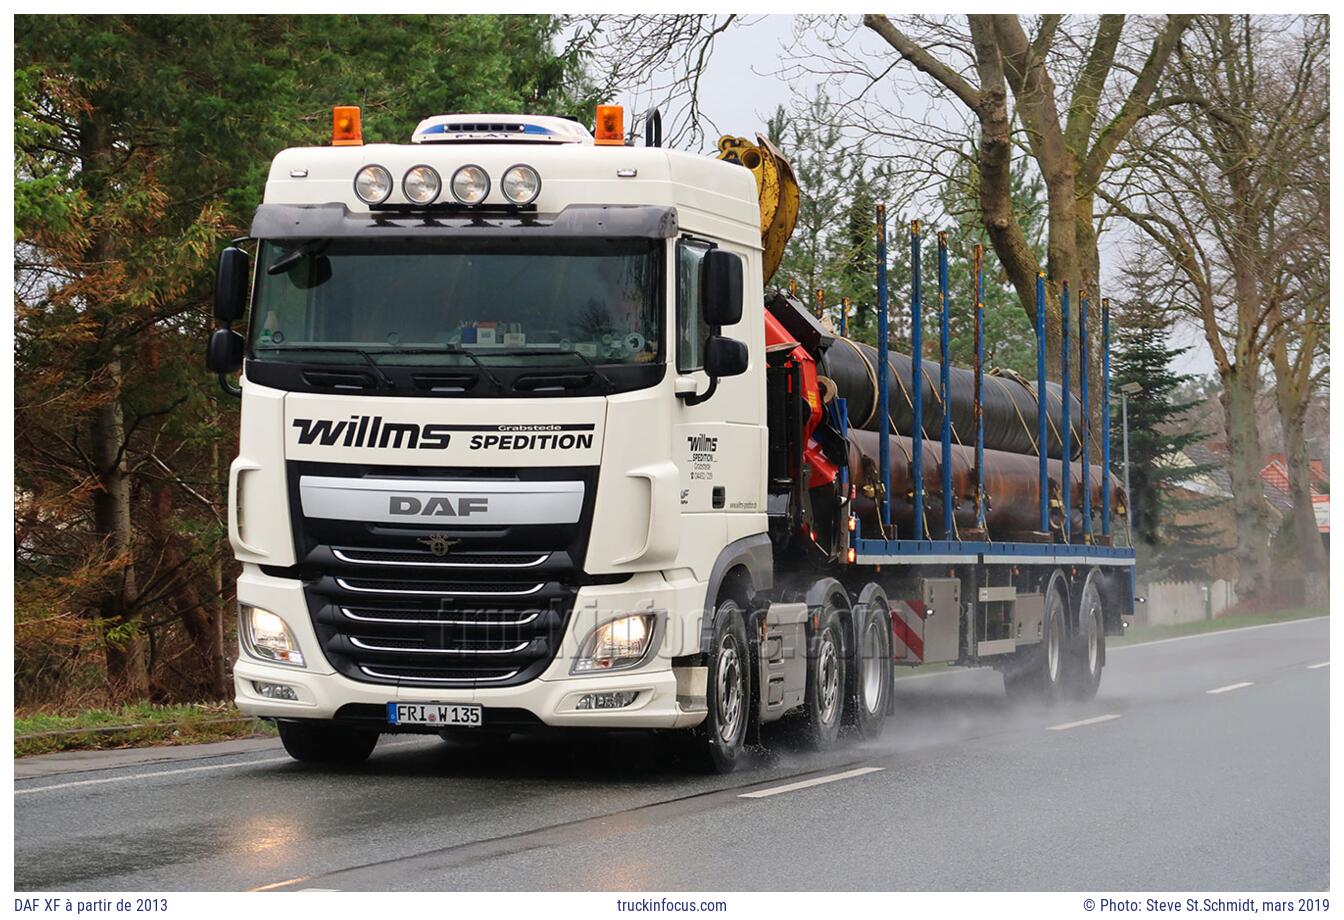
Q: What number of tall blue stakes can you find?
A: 8